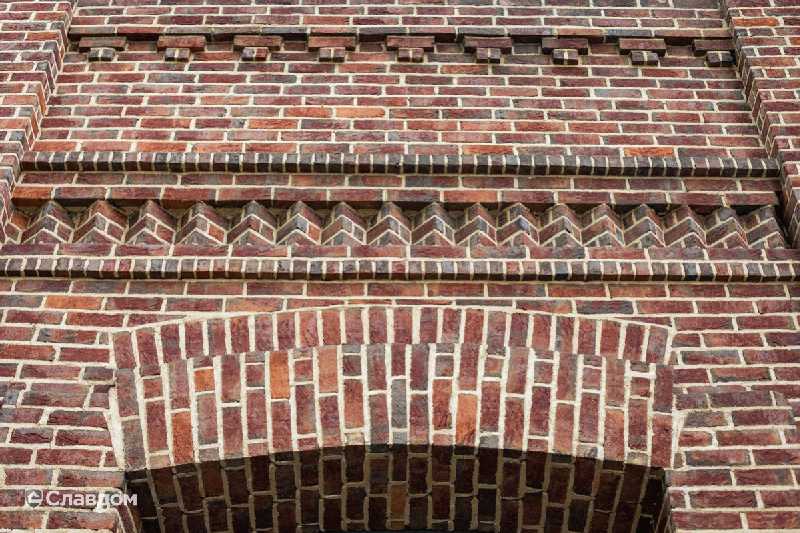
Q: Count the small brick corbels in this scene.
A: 9